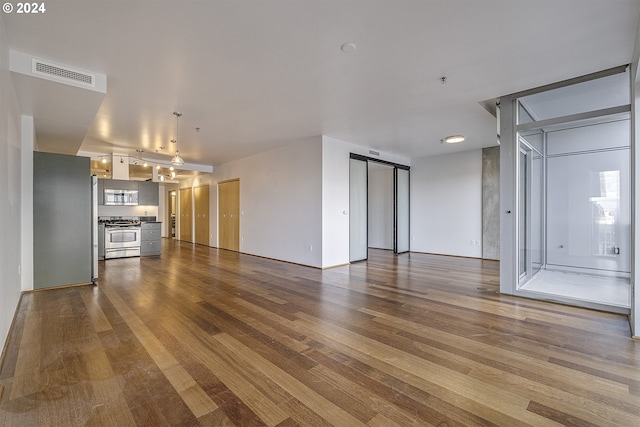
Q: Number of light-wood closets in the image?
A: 3